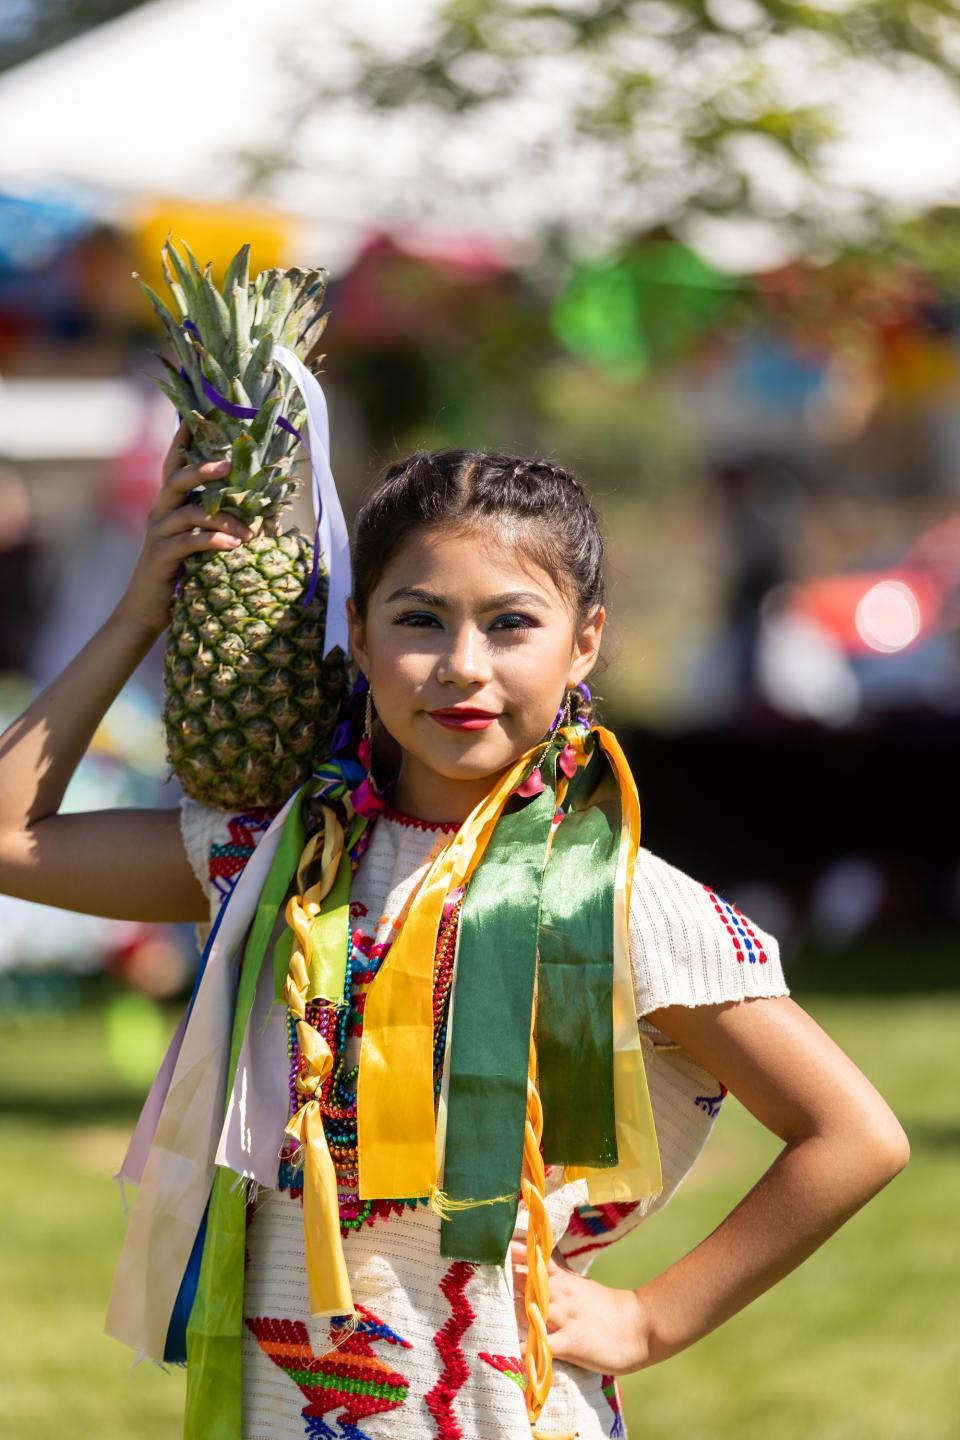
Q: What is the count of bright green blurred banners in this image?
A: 1